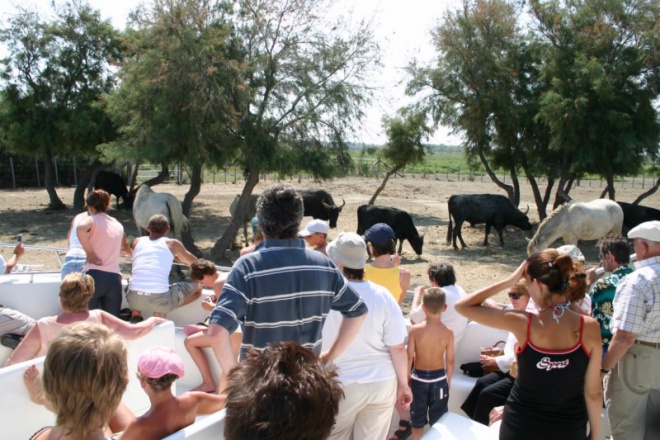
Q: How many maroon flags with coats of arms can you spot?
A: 0